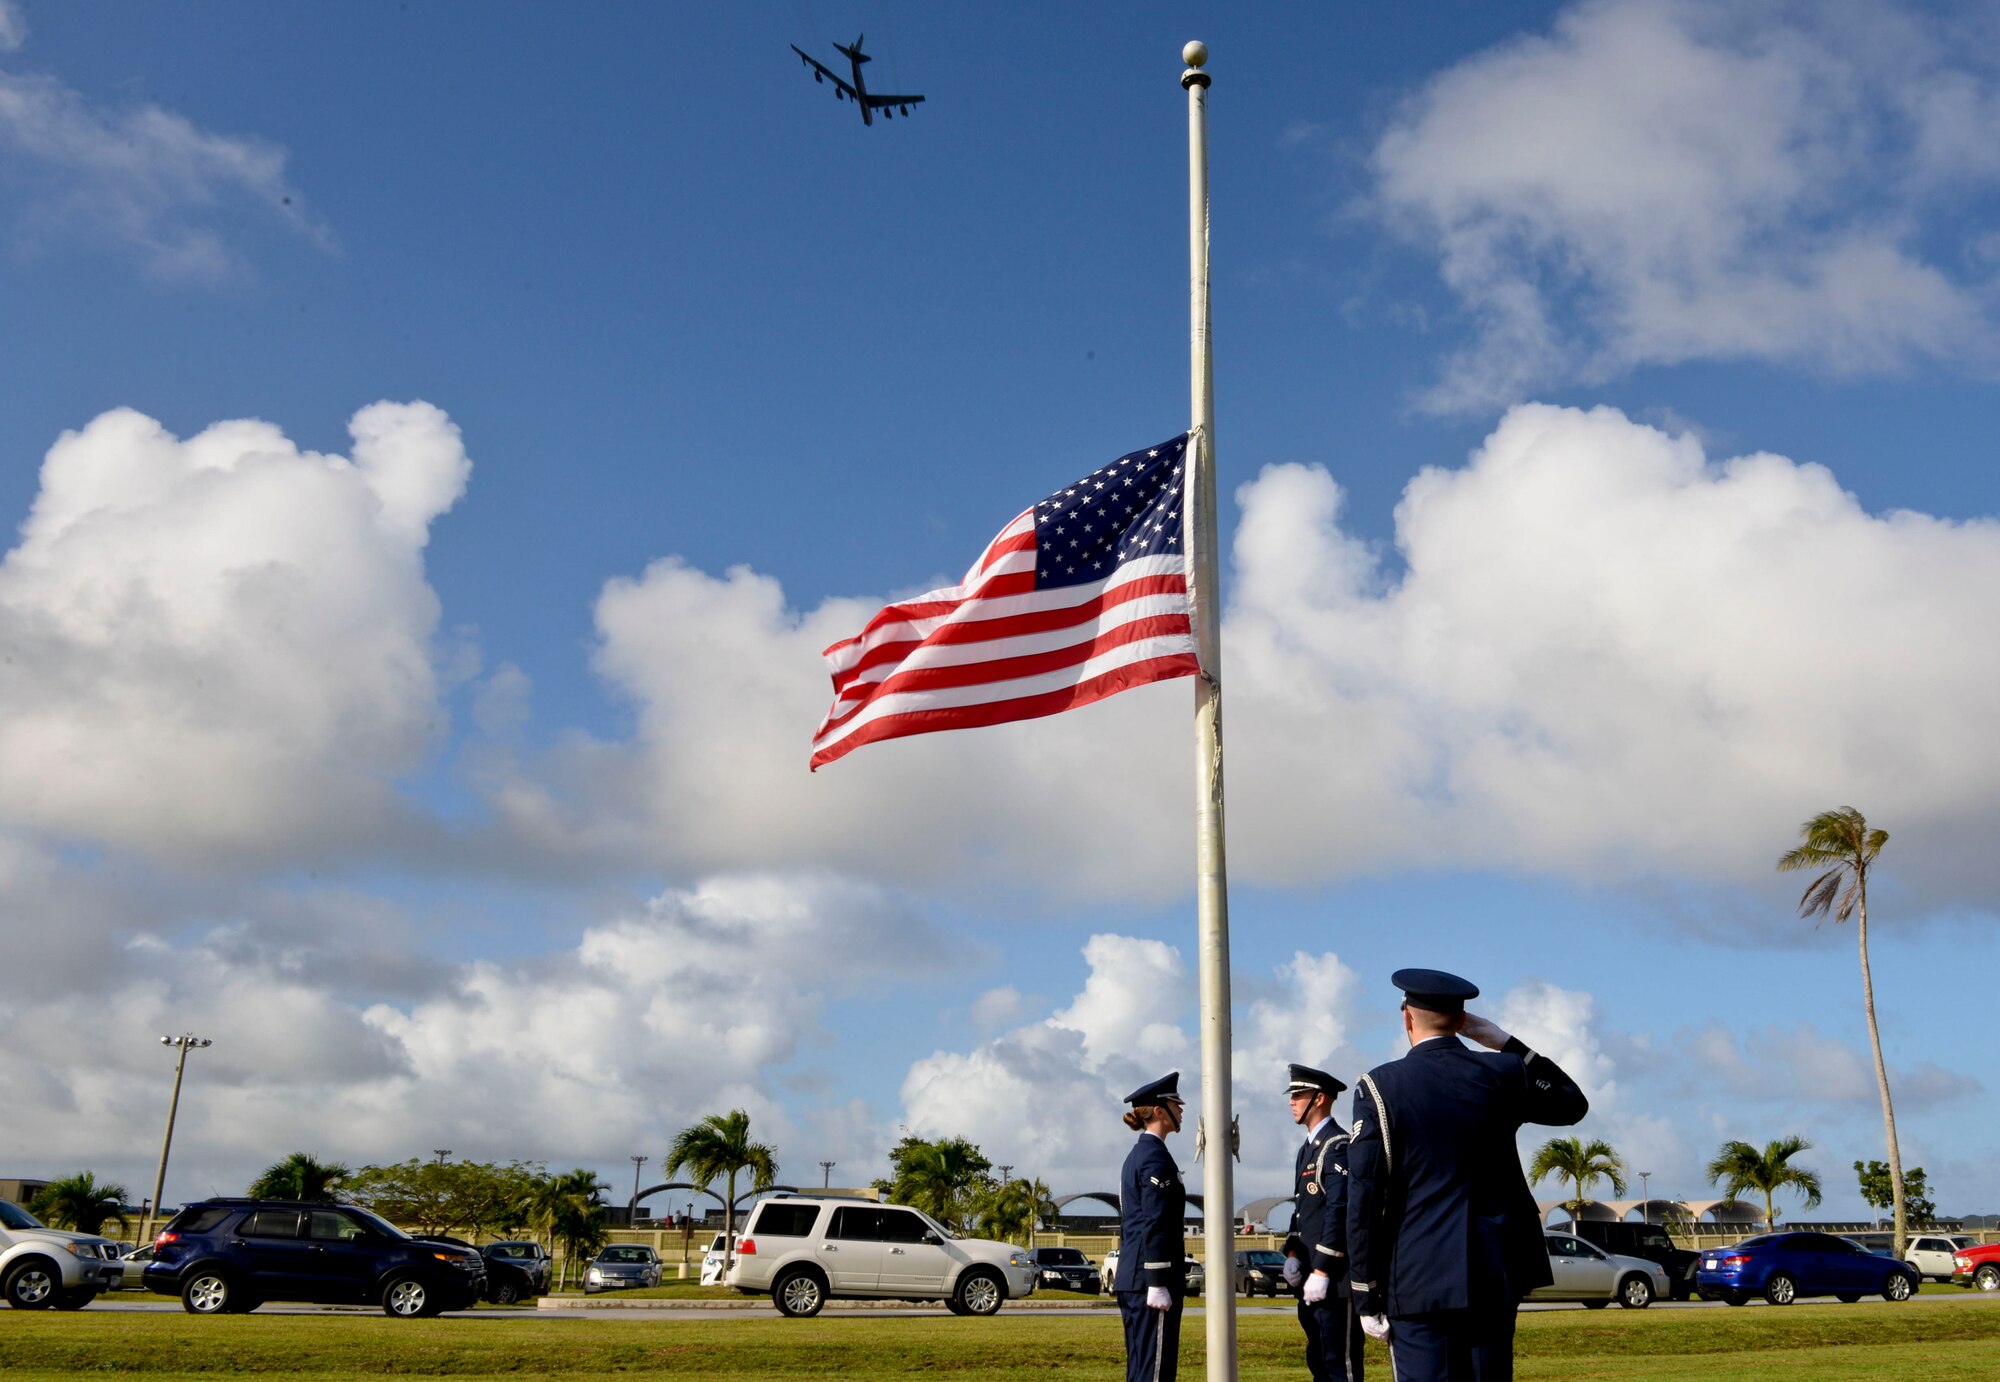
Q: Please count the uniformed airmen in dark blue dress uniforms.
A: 3